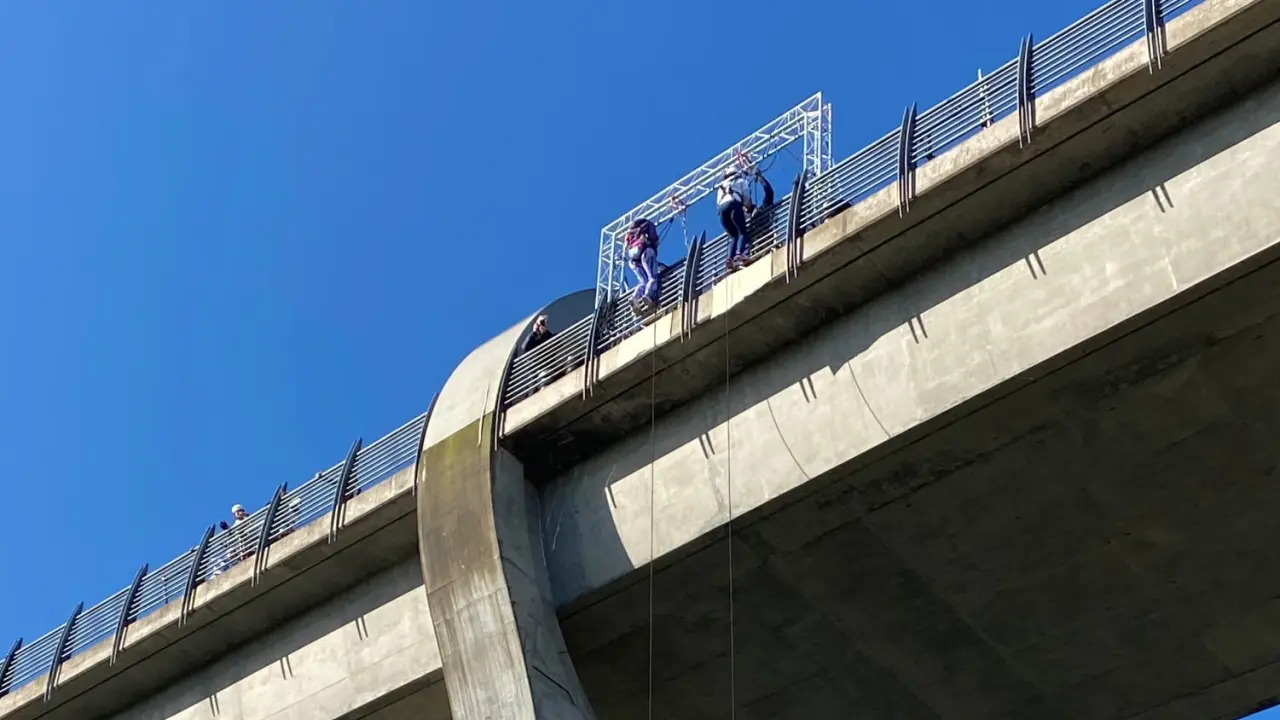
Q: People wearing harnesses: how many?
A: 2